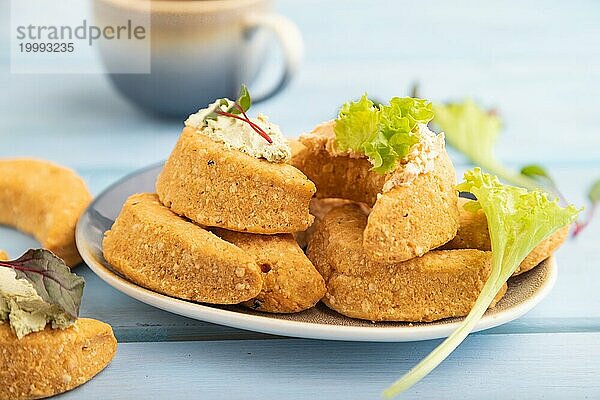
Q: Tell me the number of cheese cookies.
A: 8